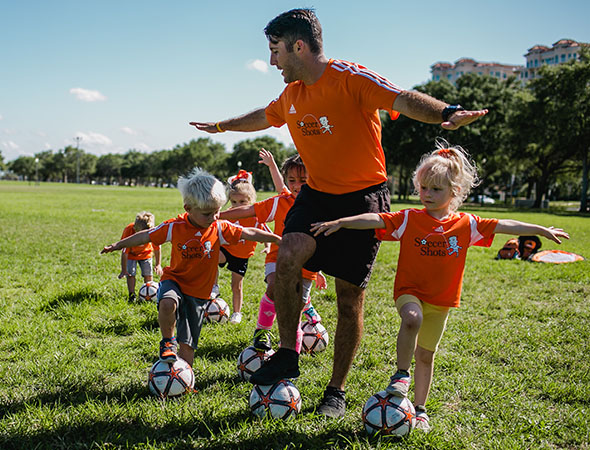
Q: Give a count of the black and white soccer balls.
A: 7